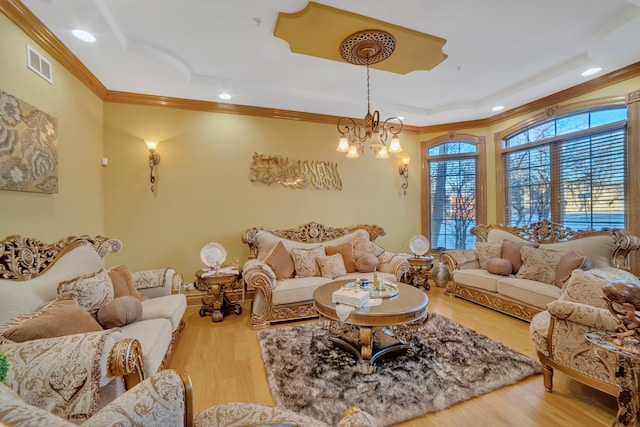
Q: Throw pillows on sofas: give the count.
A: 15